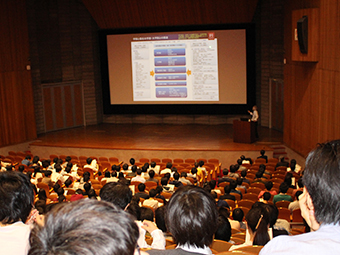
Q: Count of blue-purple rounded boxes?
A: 6